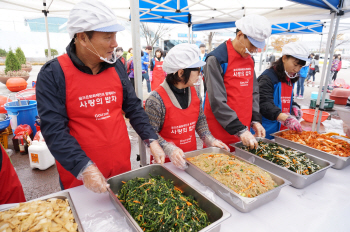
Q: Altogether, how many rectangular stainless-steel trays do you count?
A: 5